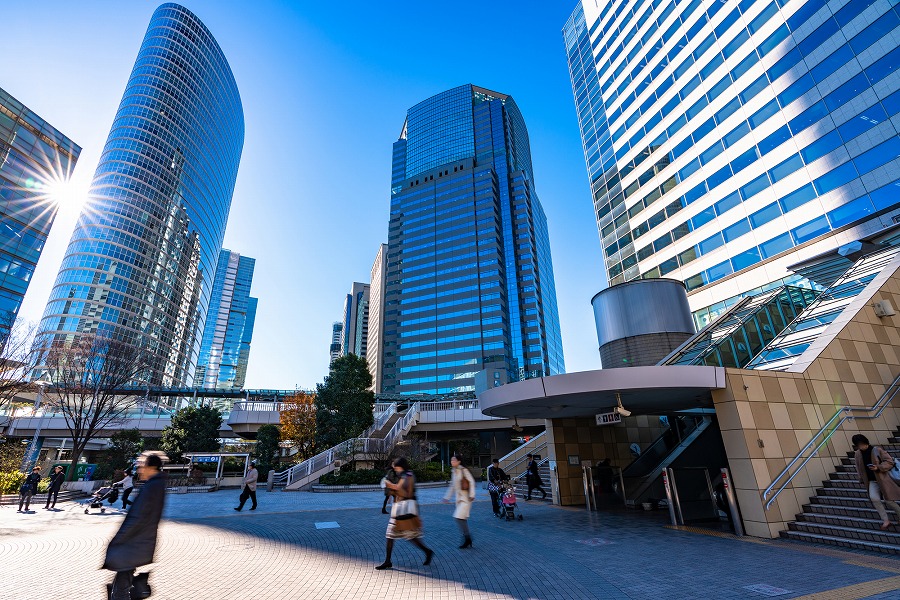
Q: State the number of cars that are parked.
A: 0